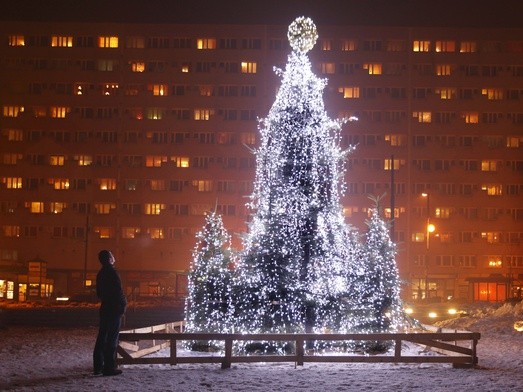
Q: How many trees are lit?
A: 3